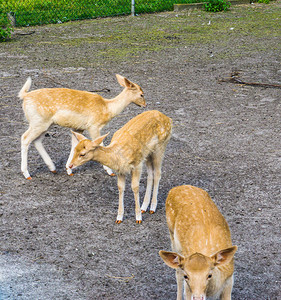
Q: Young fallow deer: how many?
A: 3